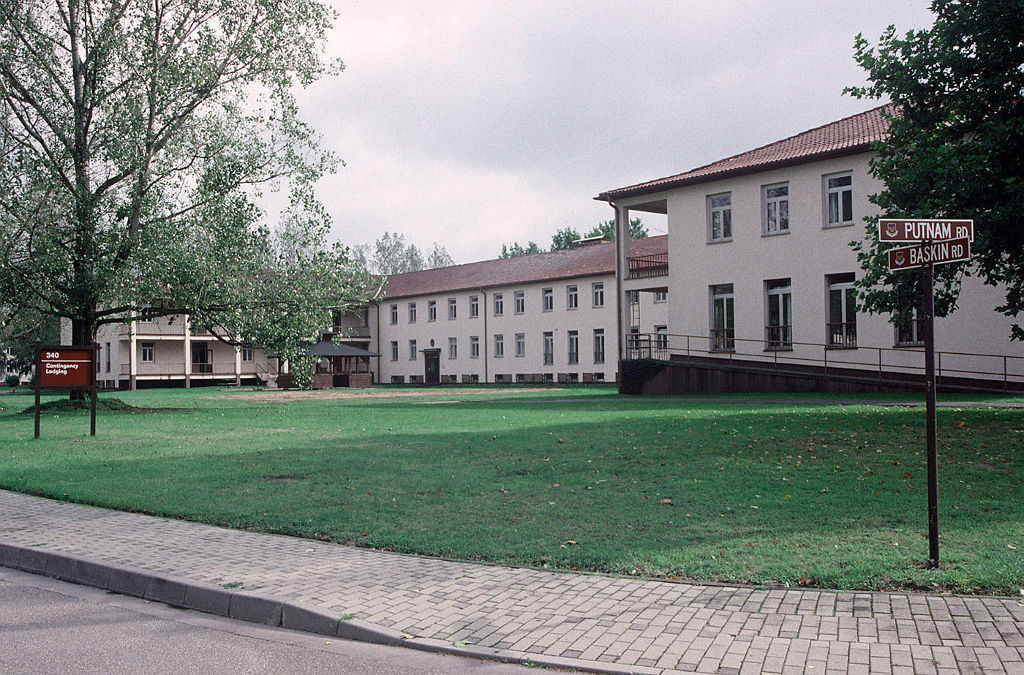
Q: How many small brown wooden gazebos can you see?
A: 1